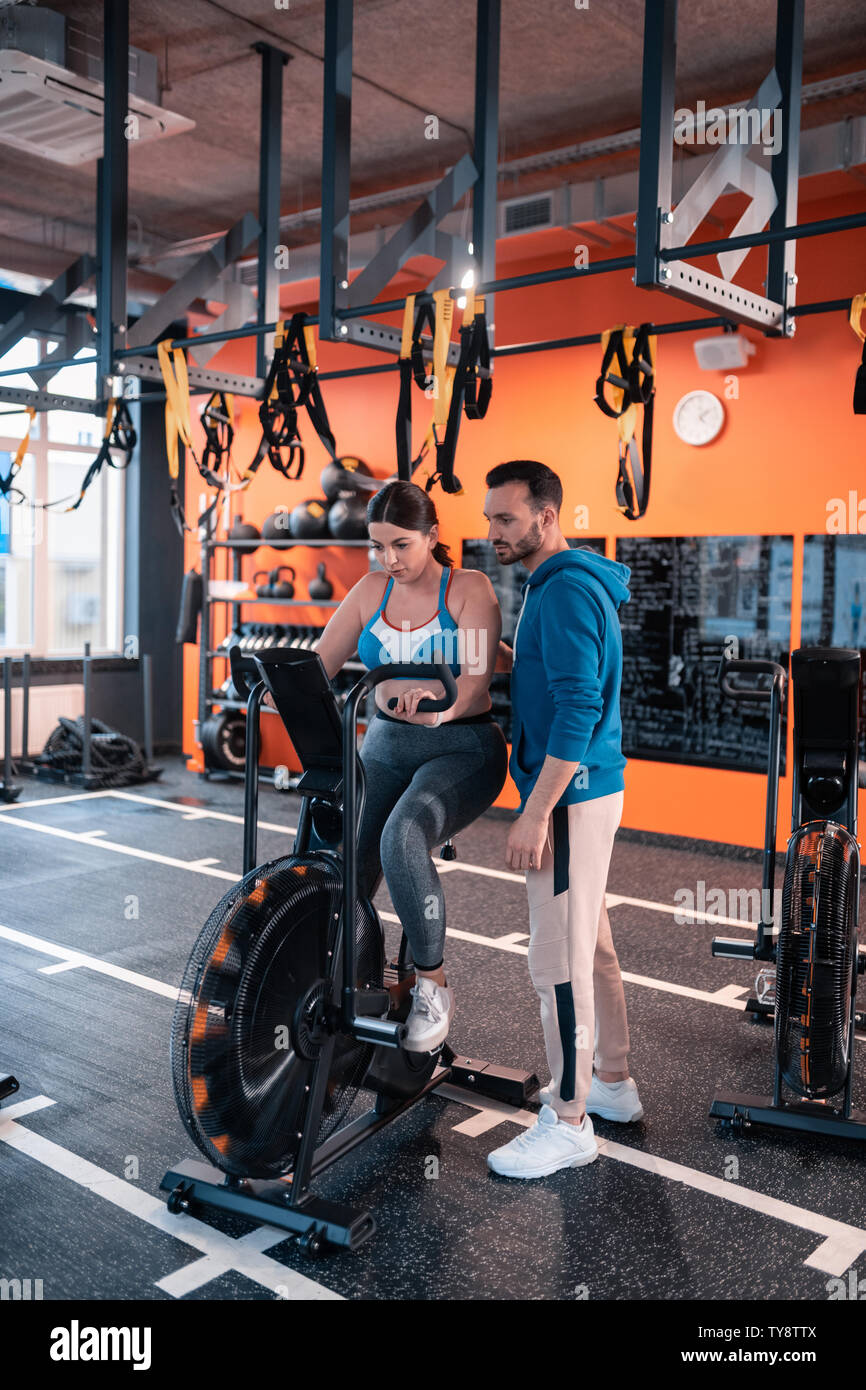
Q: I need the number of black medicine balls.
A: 5